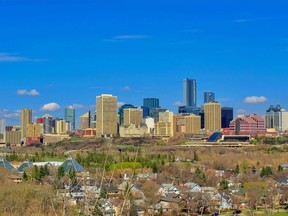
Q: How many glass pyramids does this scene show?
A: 3